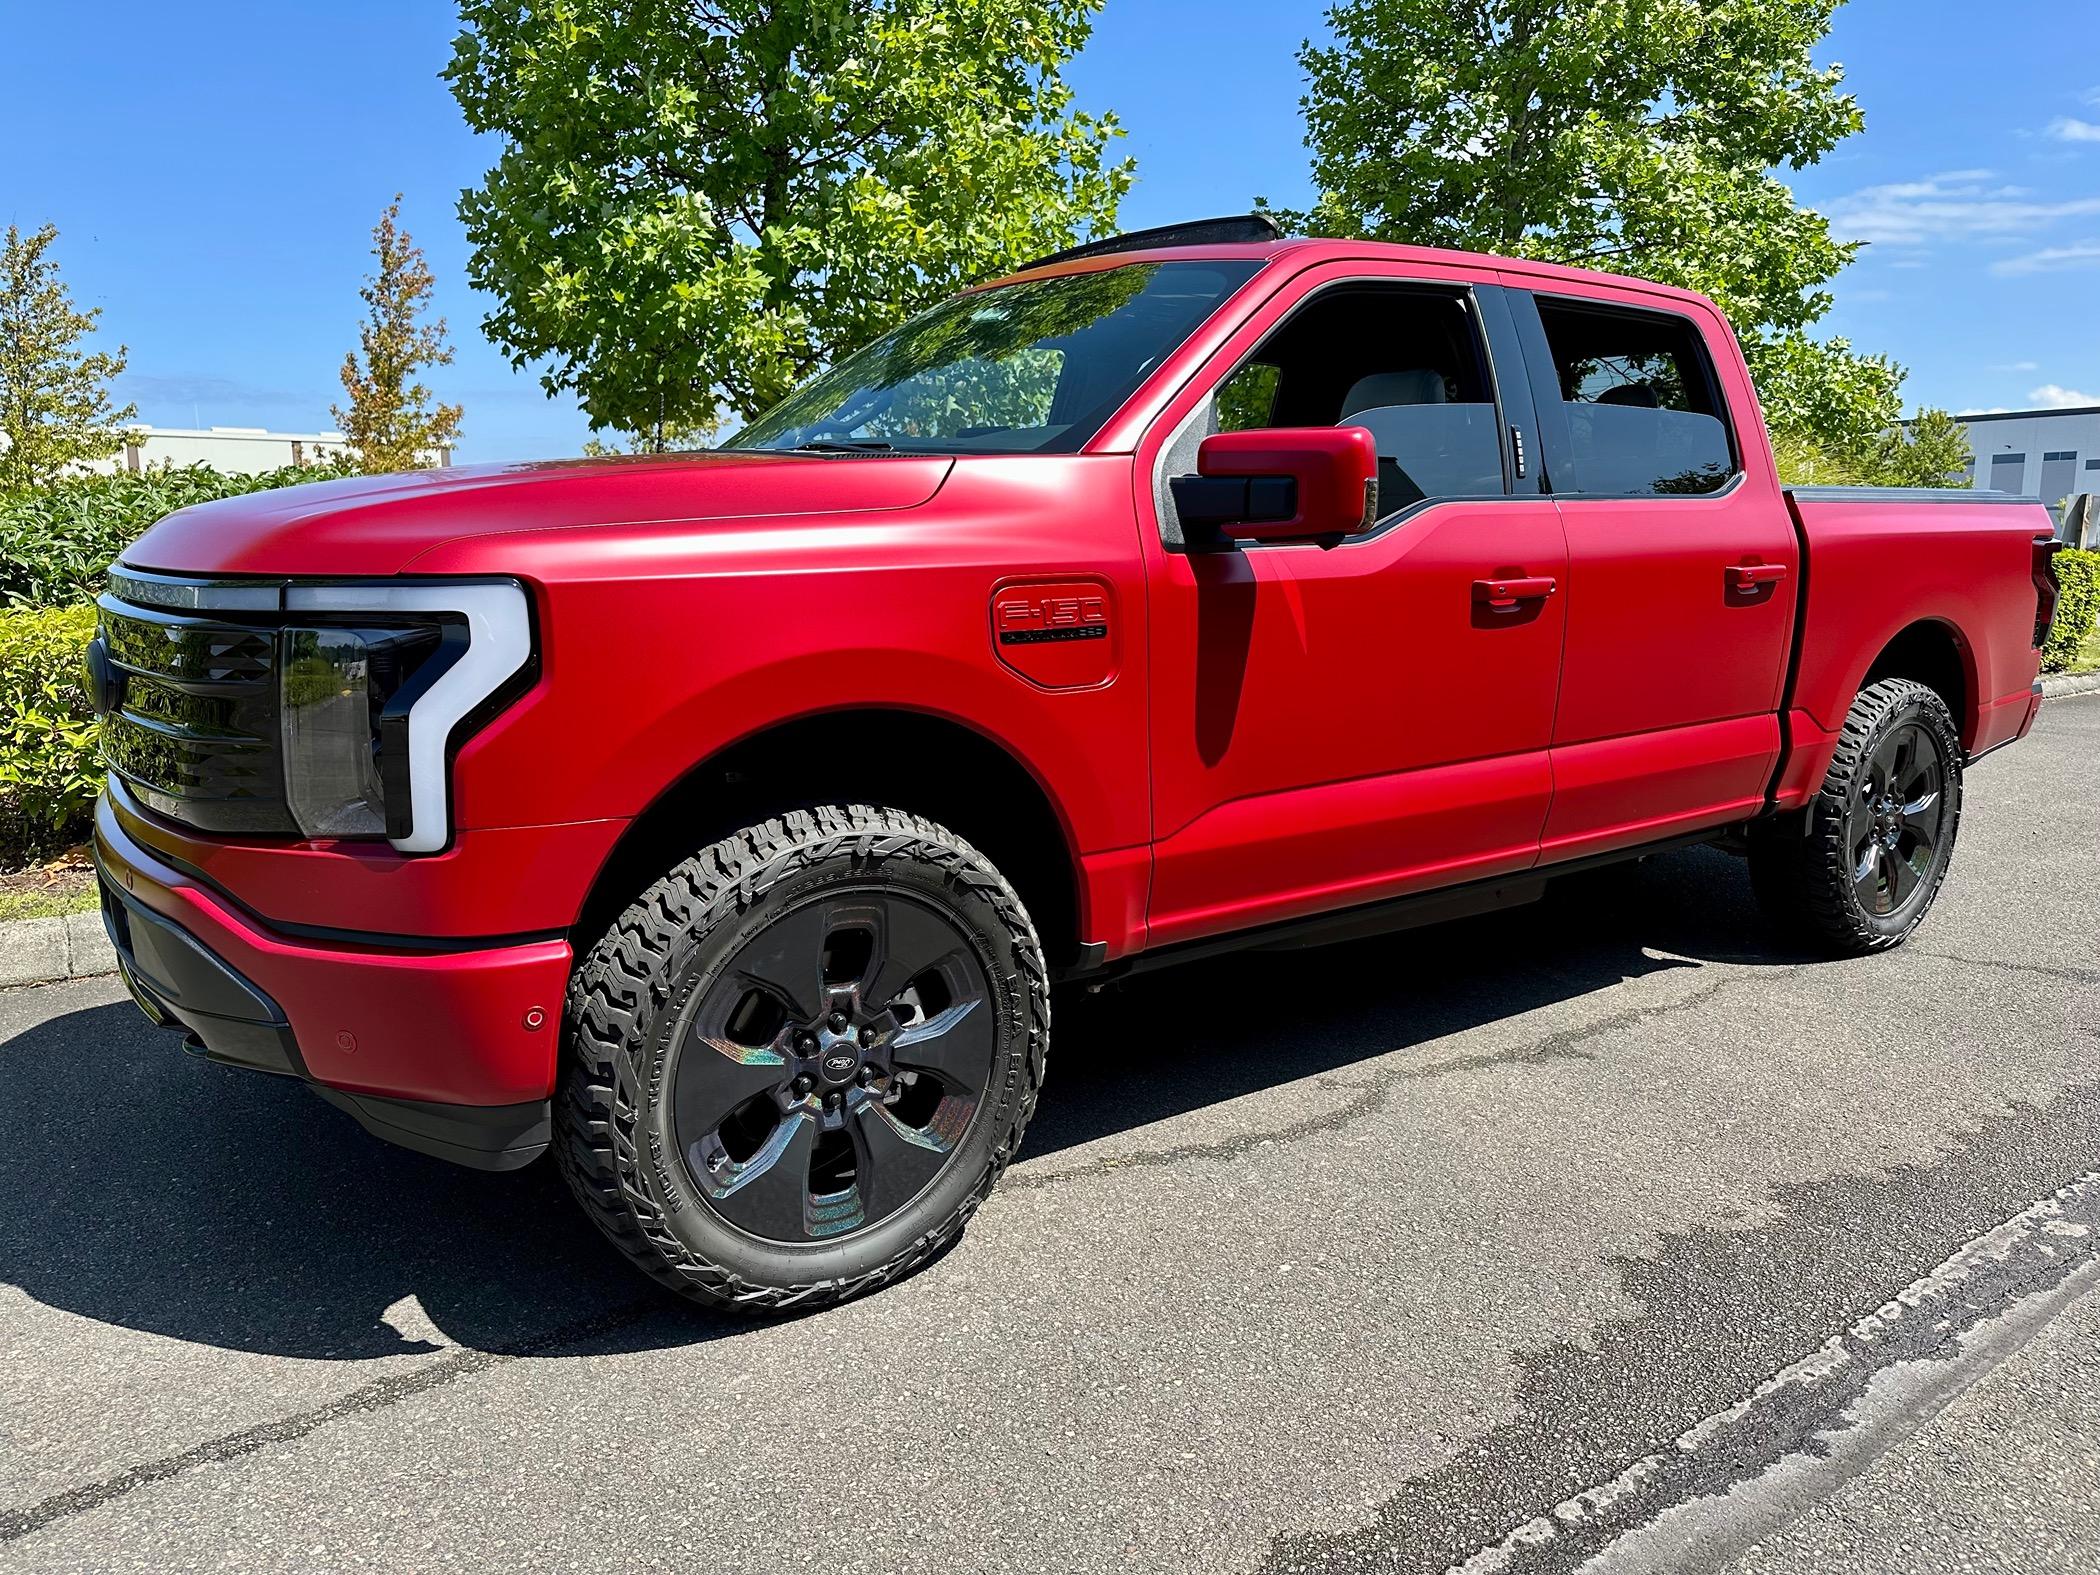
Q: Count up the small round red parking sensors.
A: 3